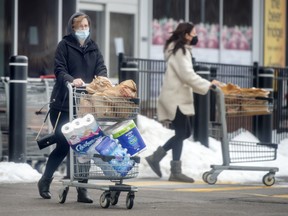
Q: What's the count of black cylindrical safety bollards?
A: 4